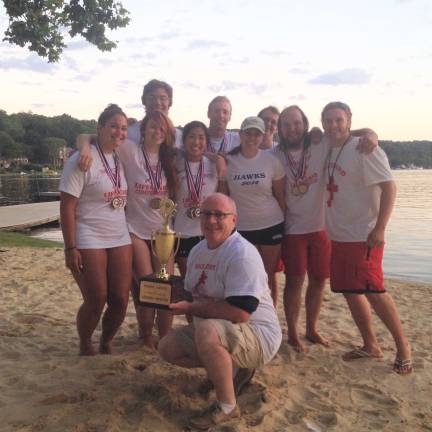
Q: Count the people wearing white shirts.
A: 10